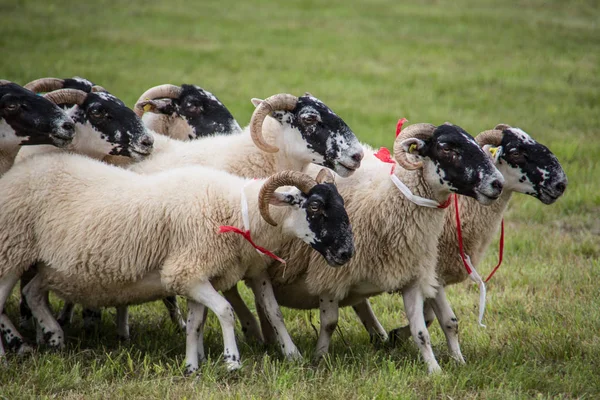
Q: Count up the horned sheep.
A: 8